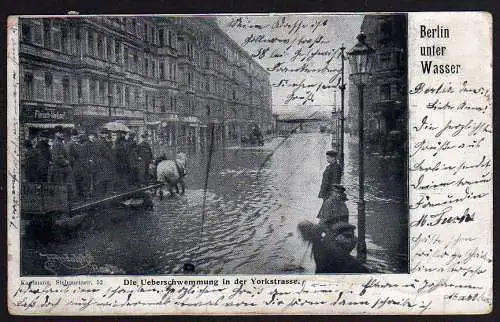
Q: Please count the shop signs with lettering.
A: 1